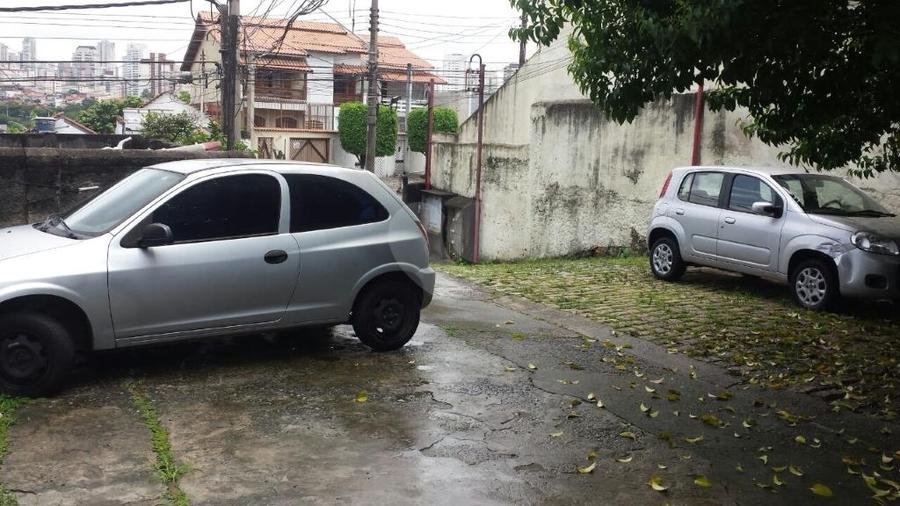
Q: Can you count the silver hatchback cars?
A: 2